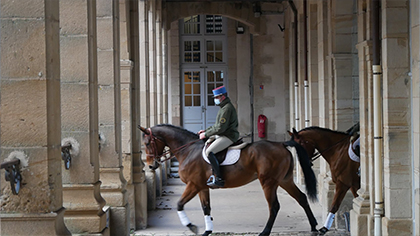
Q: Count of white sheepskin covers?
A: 2